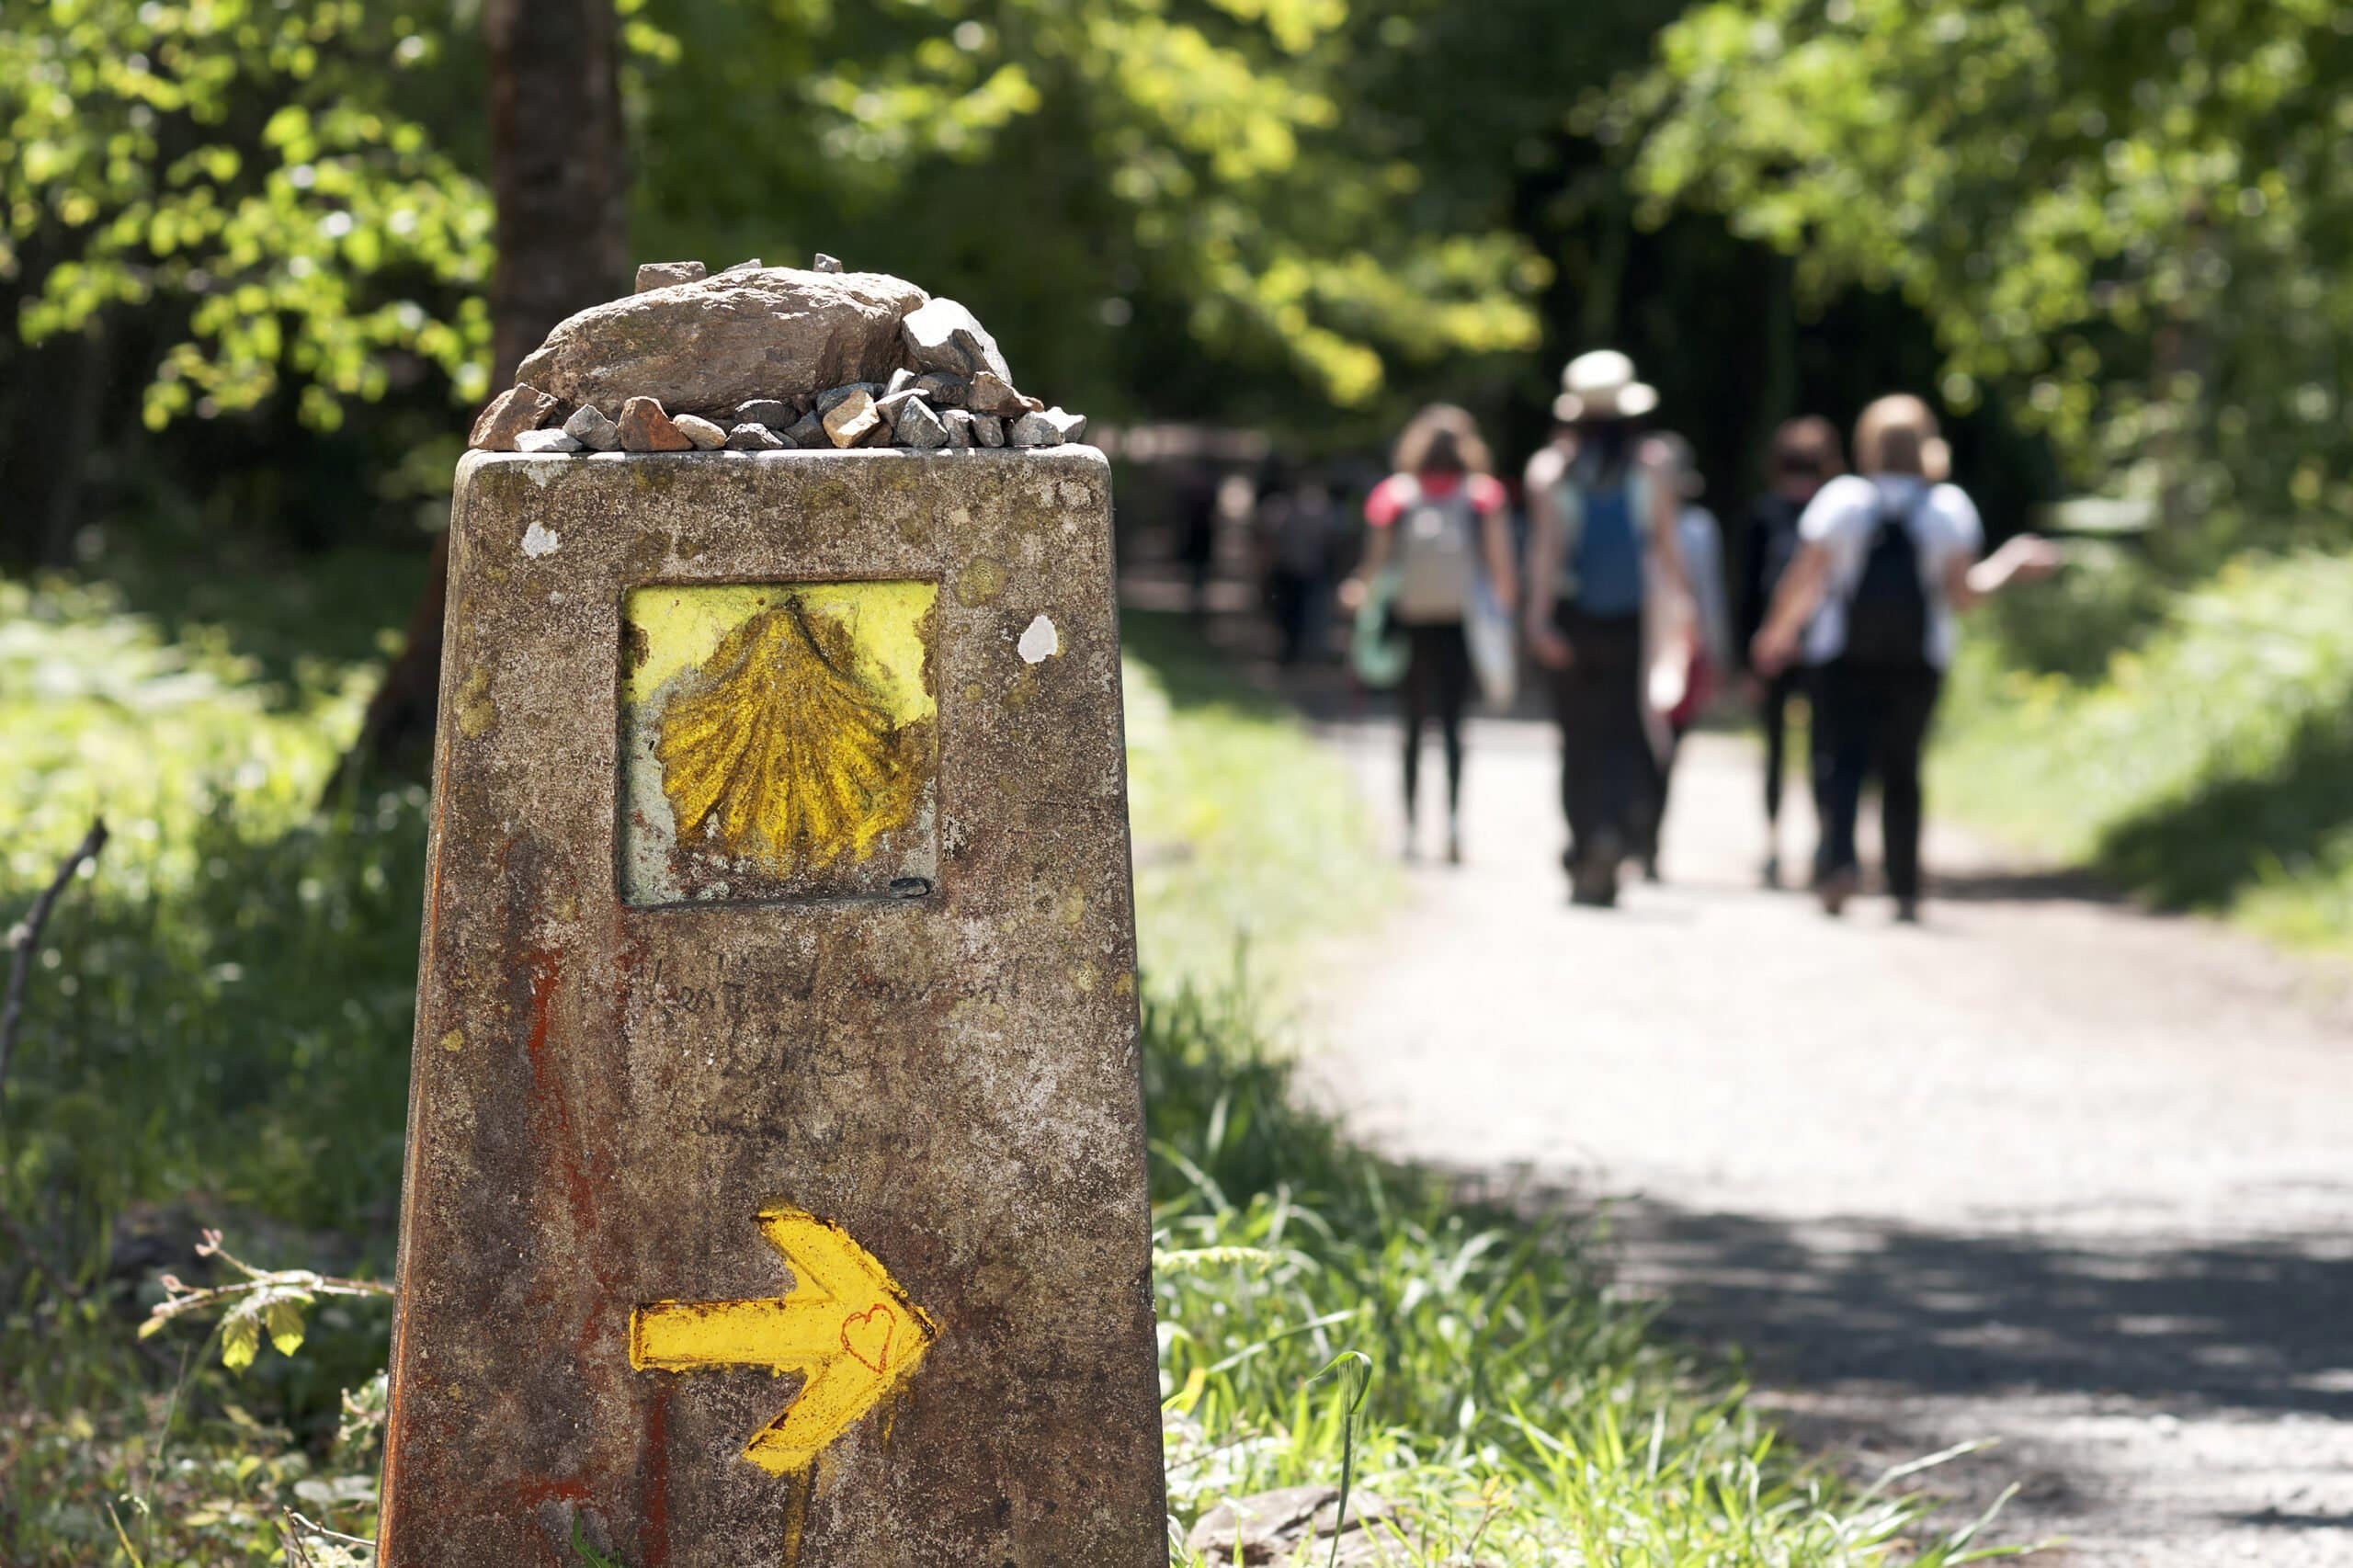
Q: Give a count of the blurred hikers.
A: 5